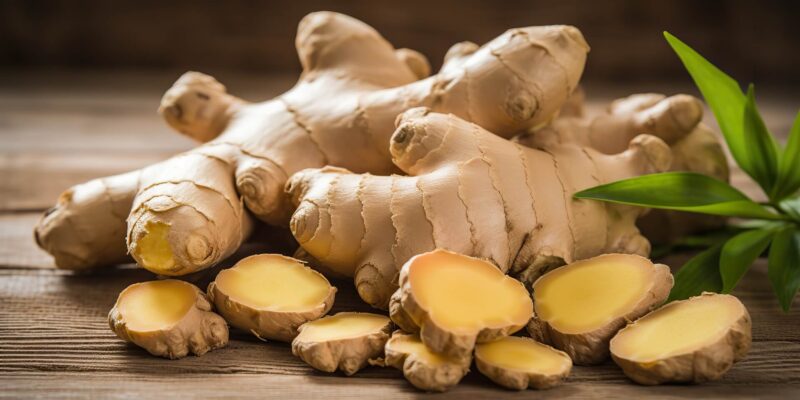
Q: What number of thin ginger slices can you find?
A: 8